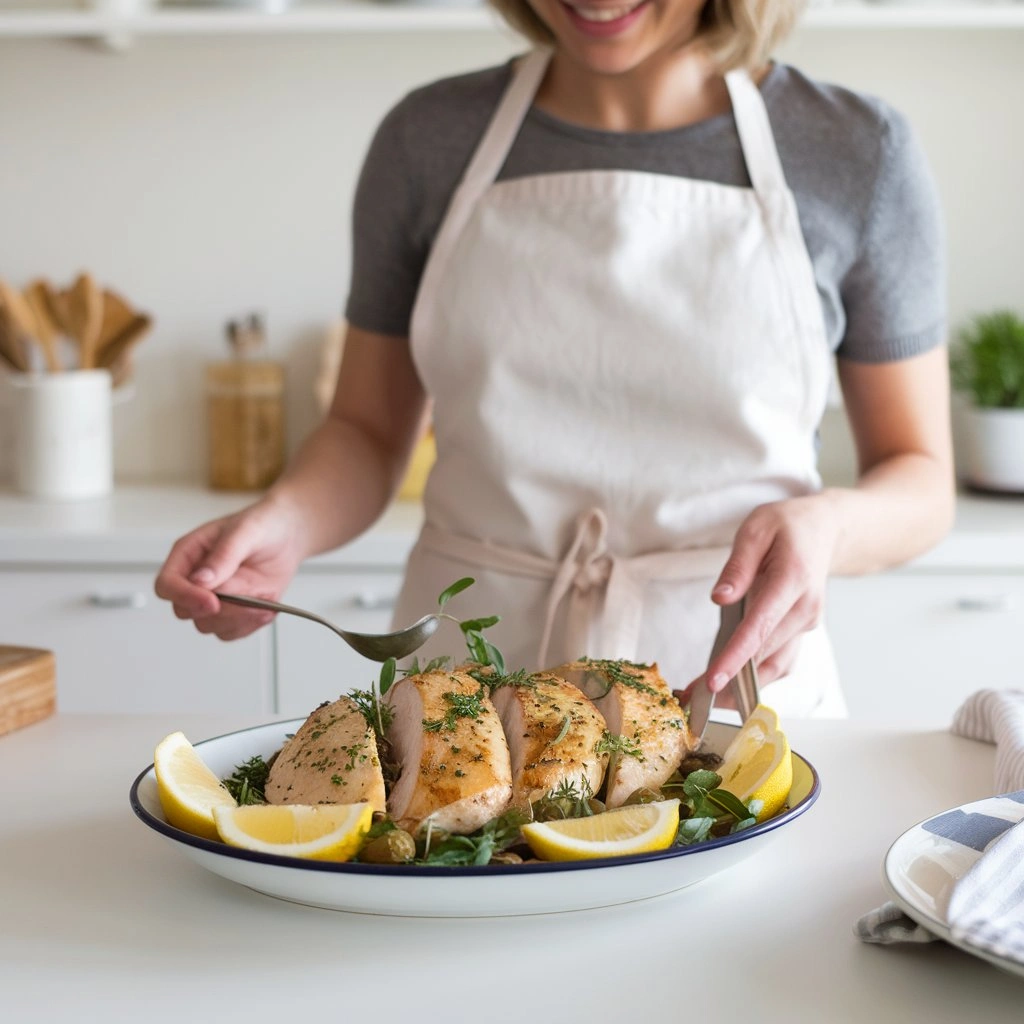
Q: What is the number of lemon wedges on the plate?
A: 5